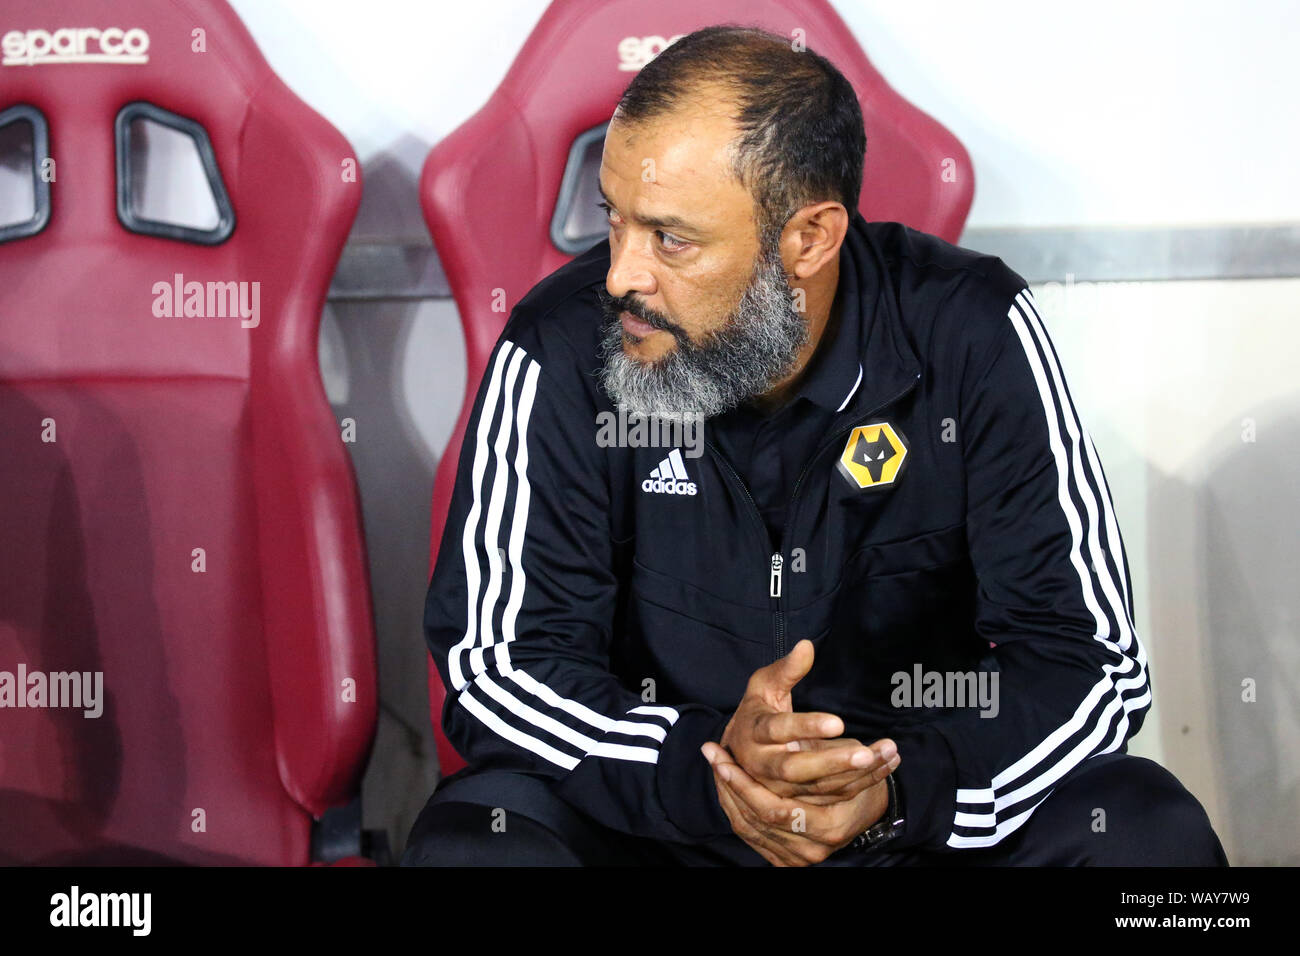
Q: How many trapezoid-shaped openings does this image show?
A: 3